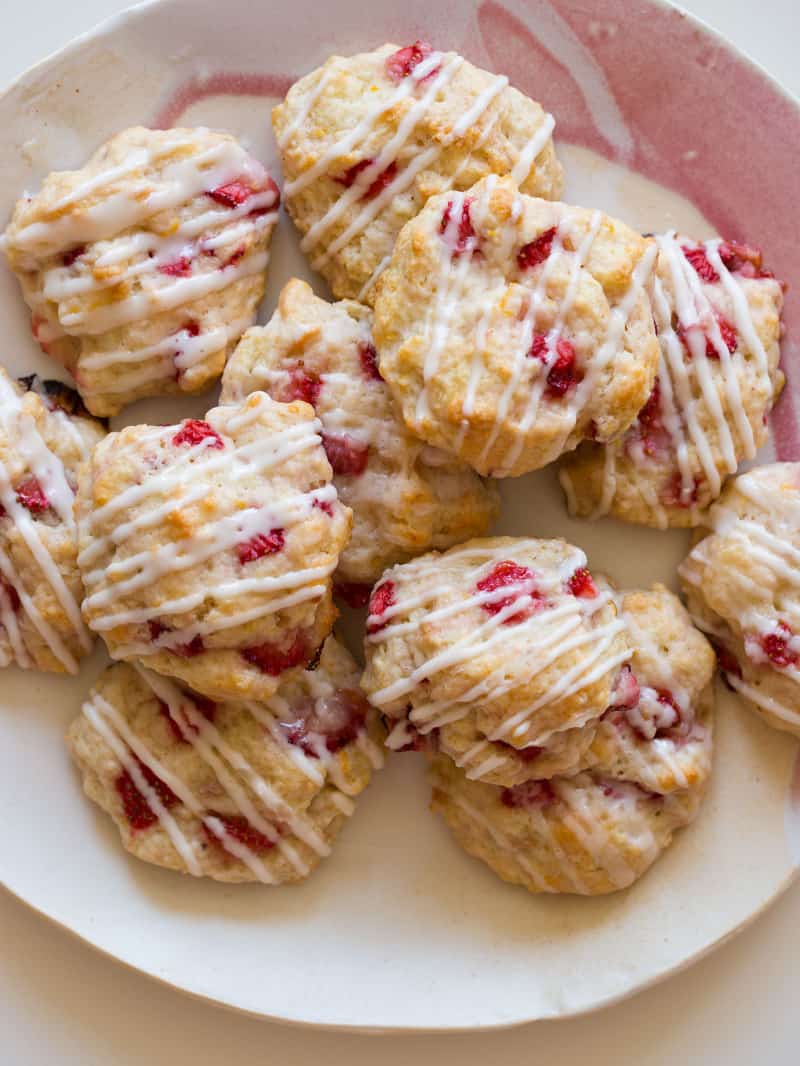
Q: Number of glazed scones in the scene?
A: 11